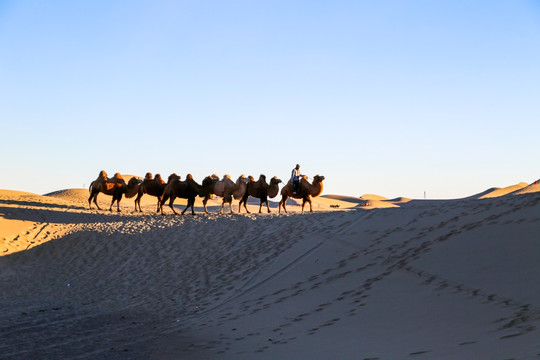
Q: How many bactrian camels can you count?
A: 6